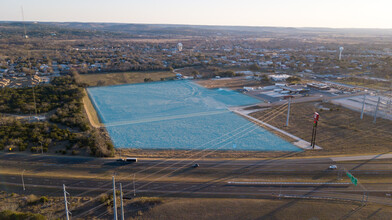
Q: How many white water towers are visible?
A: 2